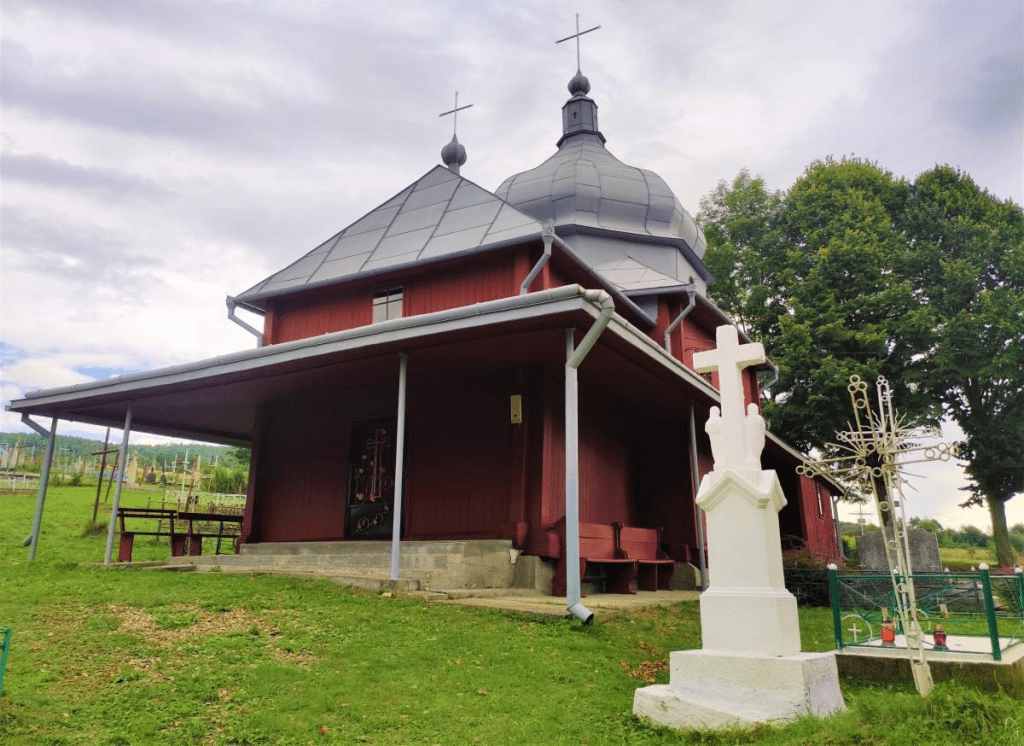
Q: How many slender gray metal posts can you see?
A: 5